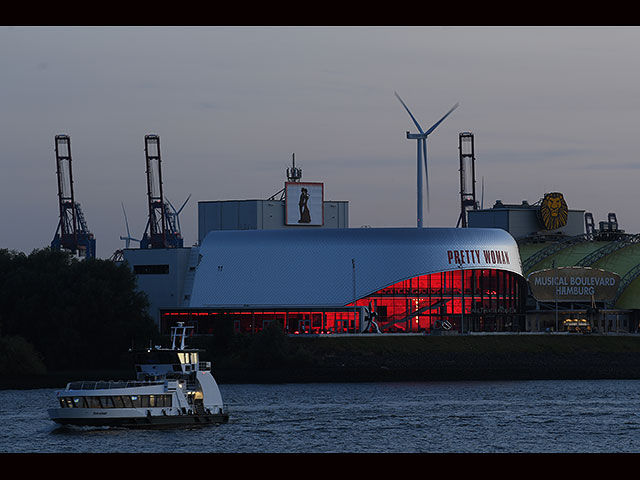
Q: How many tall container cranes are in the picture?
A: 3